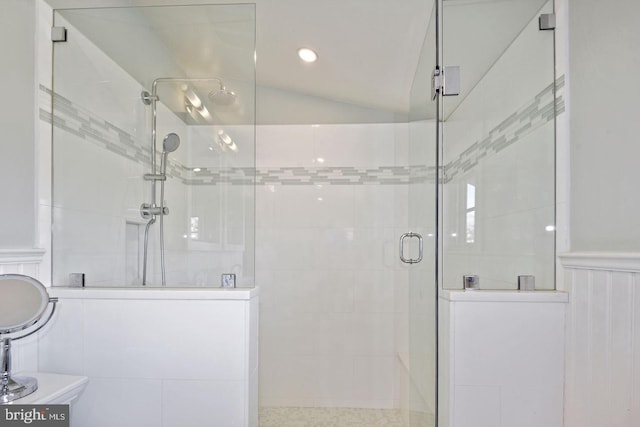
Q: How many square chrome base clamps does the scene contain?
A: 4